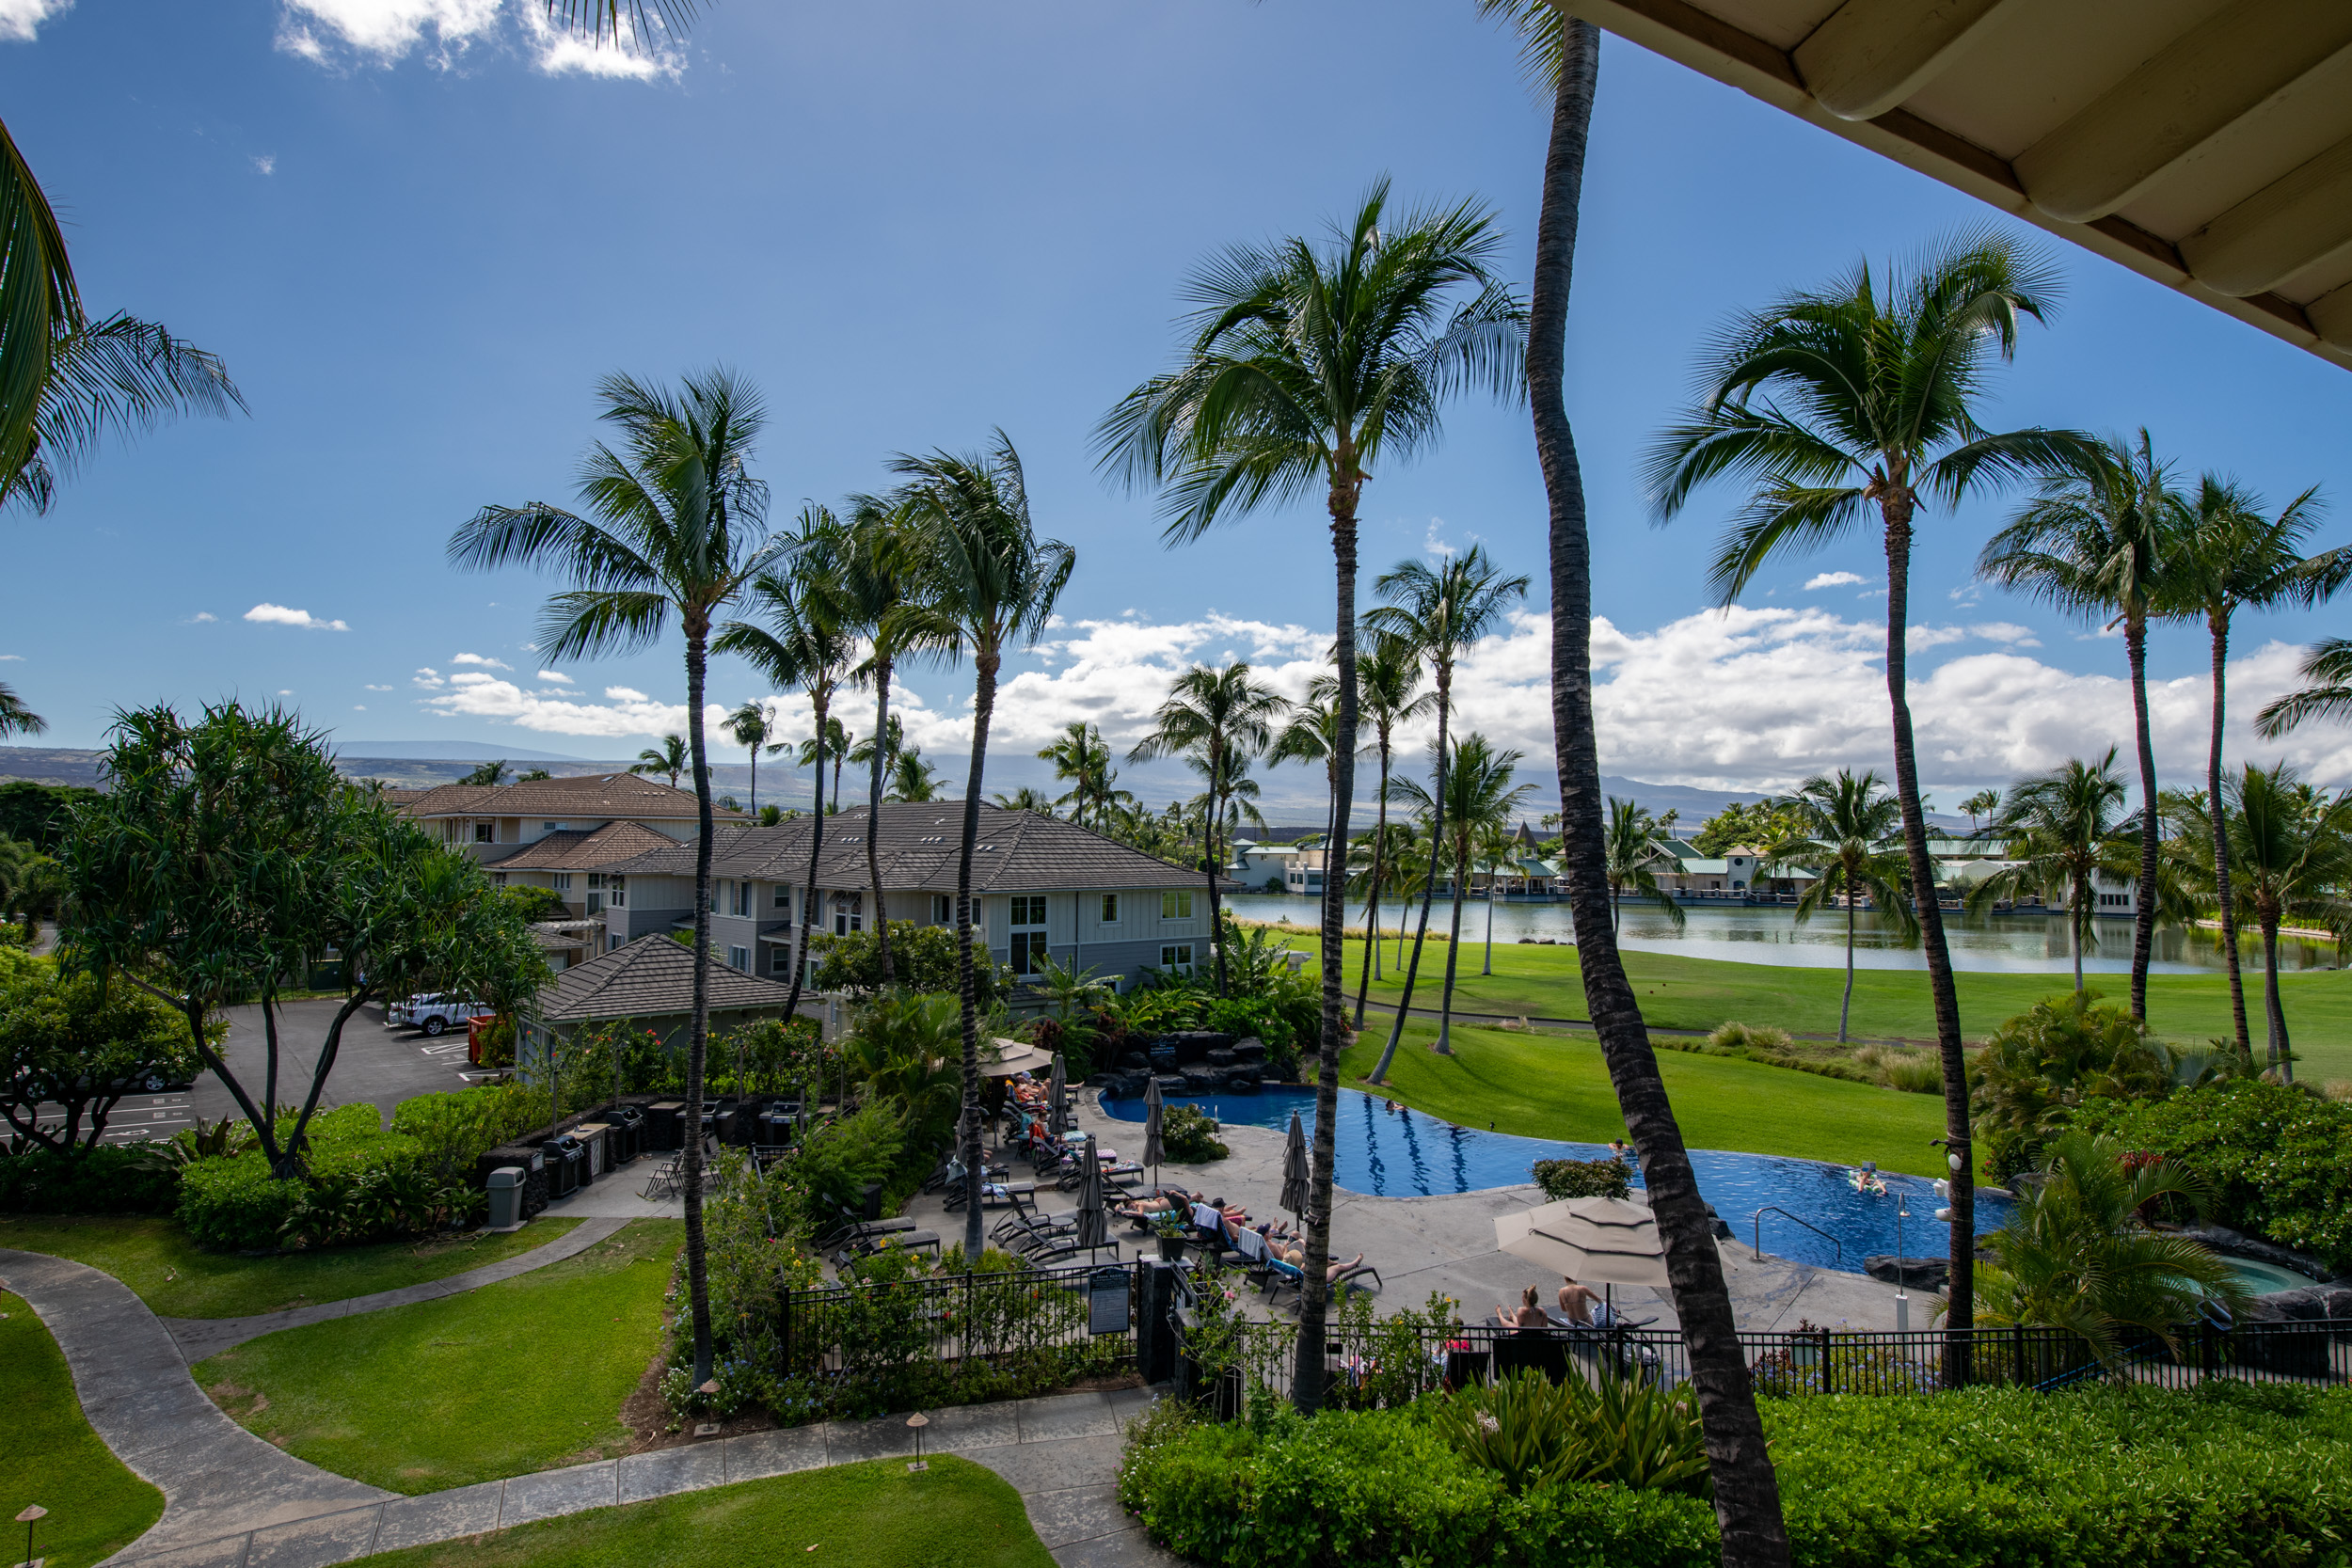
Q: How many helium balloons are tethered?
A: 0